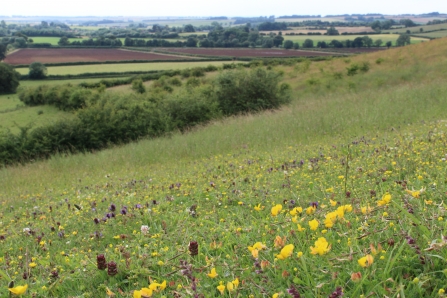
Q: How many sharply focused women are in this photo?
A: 0